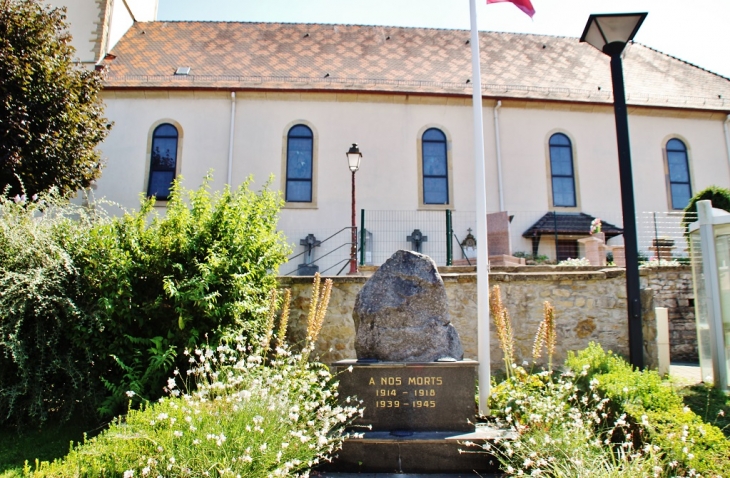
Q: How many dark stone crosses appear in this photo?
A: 2